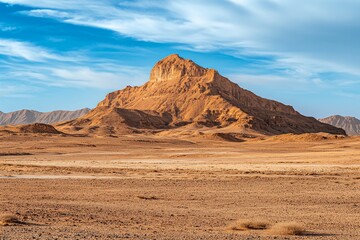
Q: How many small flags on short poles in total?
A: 0